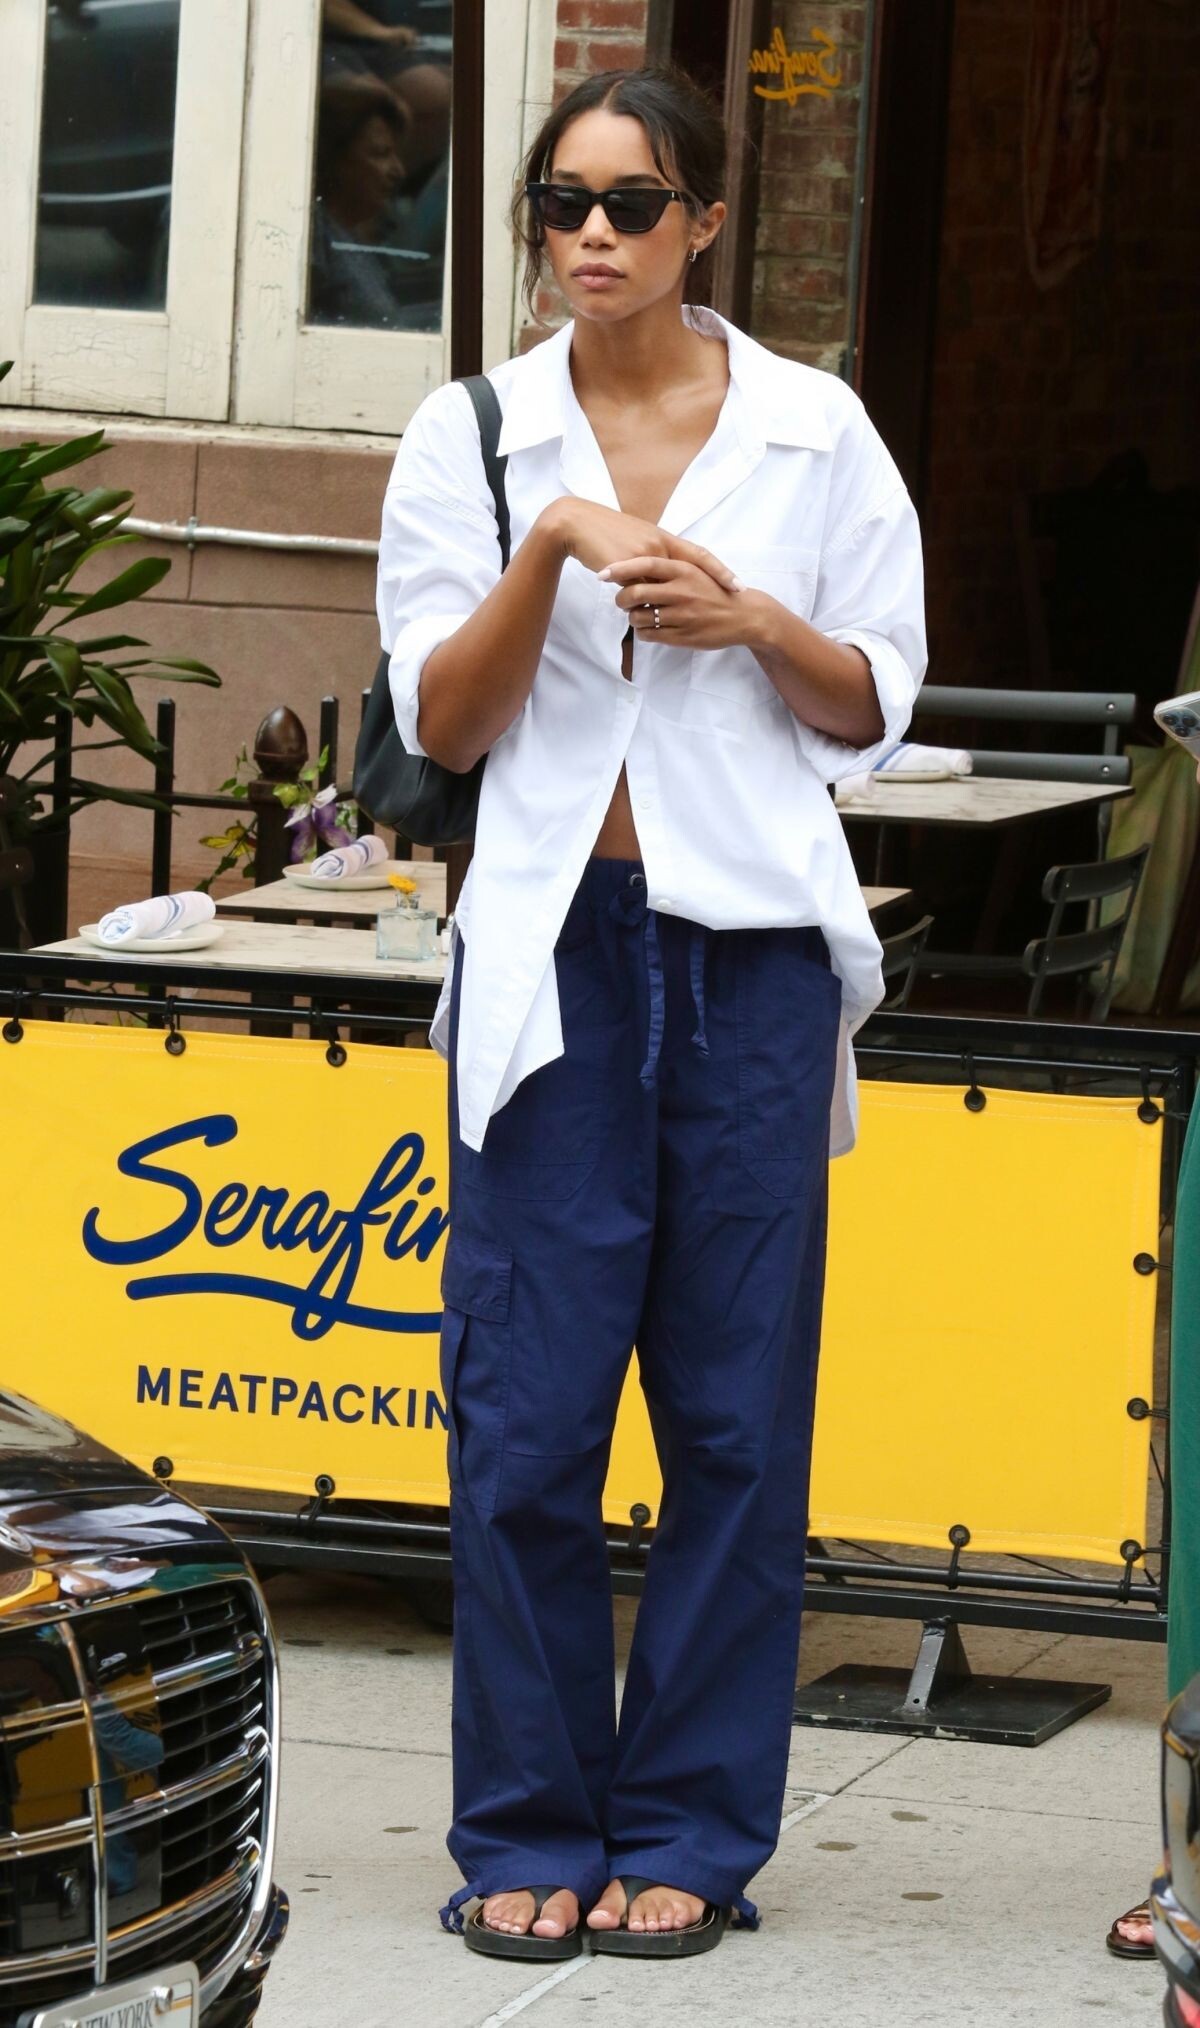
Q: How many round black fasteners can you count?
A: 12